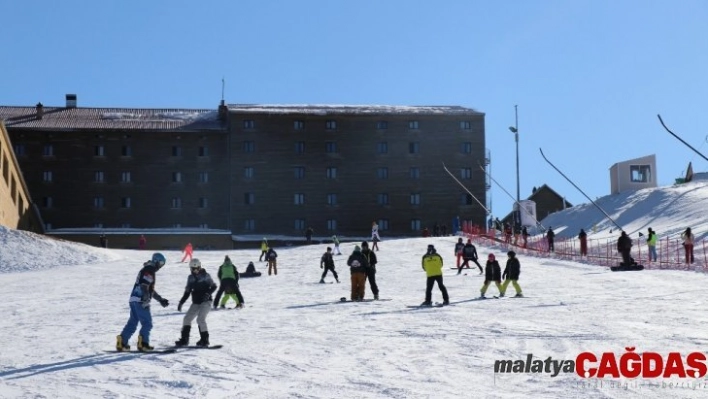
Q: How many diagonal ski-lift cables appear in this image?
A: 4